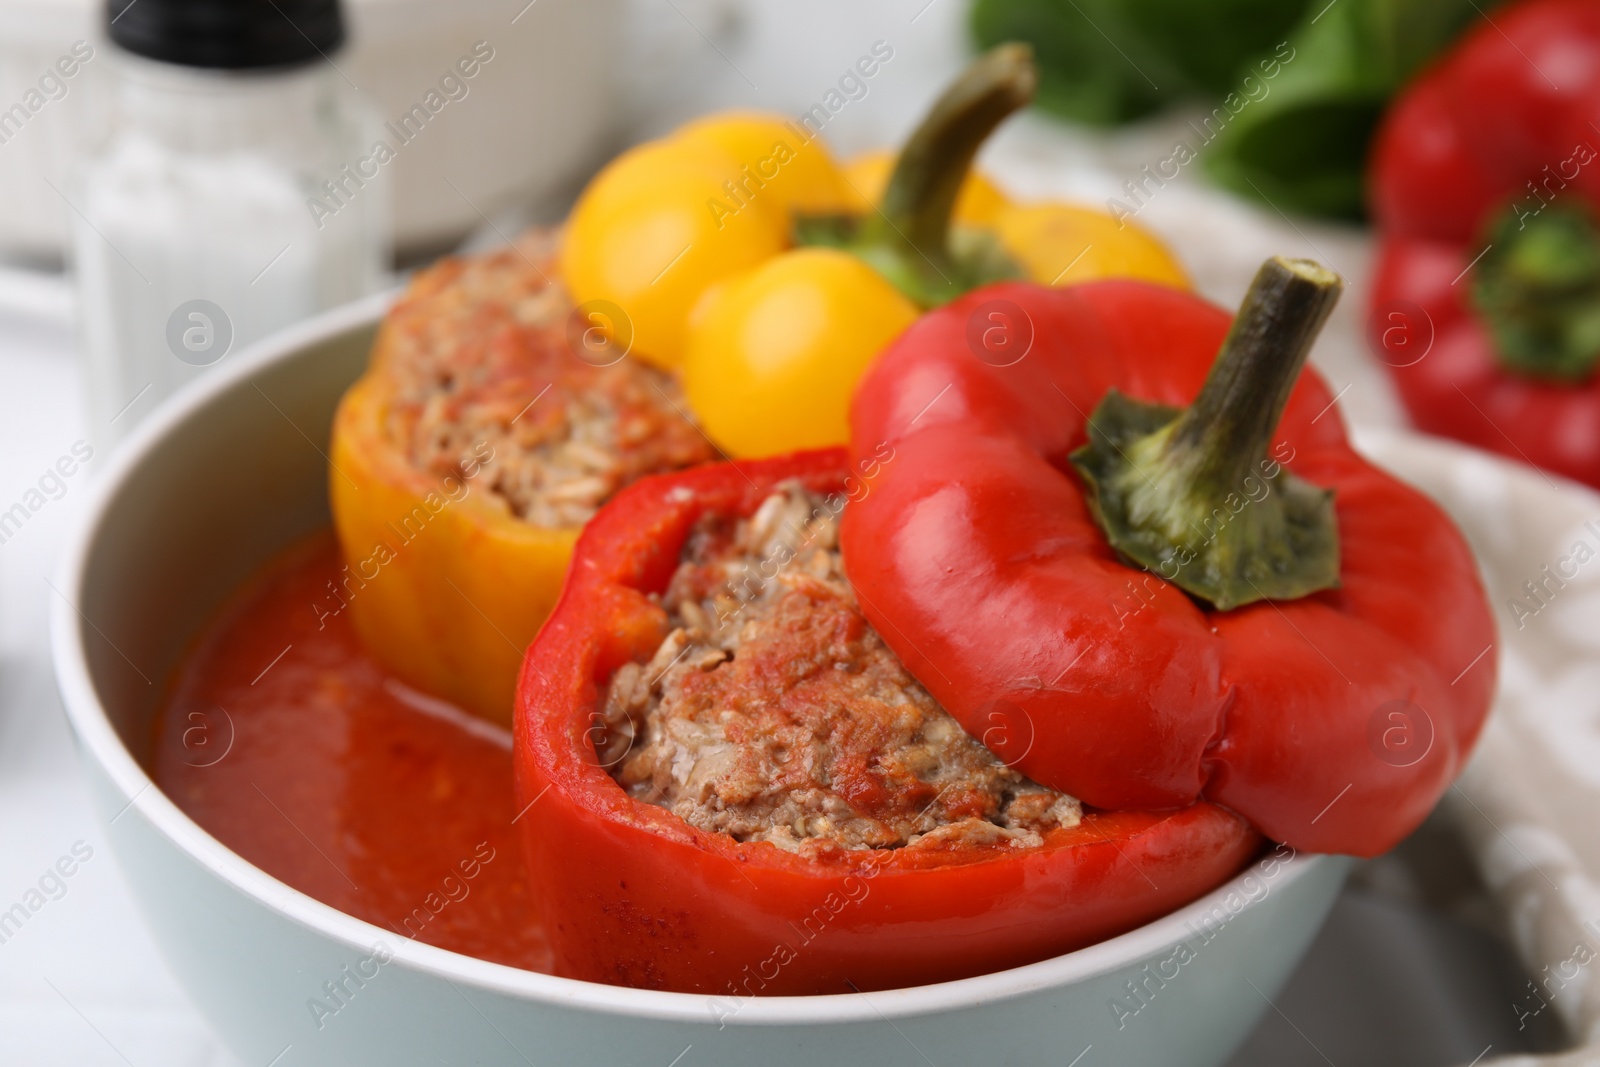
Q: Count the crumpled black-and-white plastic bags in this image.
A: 0